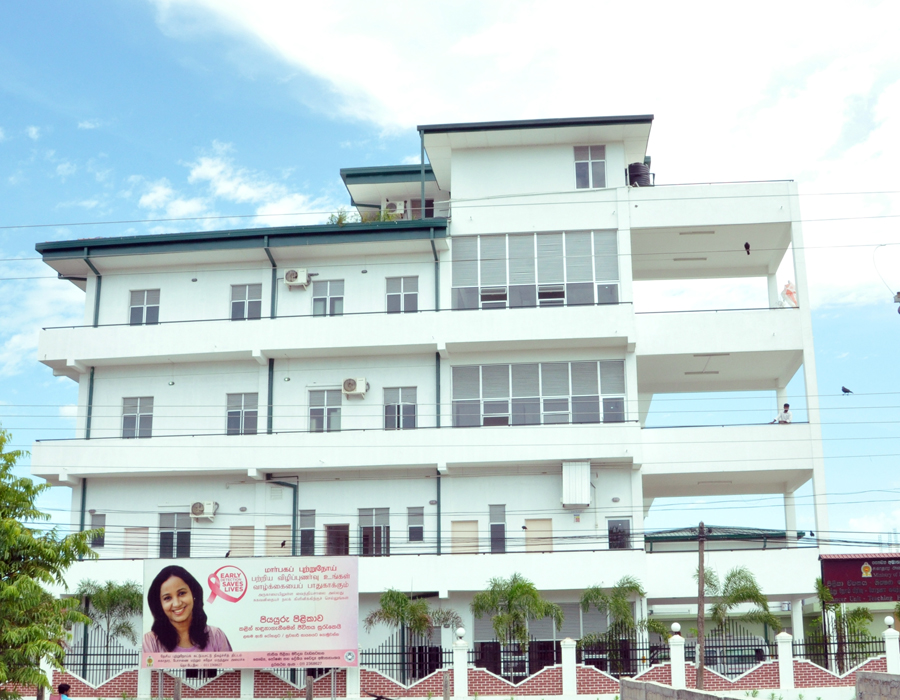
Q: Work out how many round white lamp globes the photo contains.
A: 3